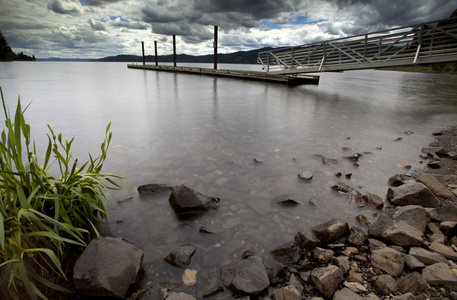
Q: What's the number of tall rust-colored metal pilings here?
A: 4